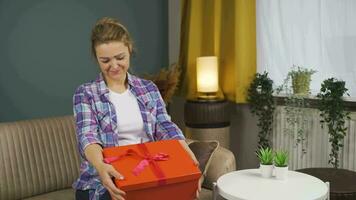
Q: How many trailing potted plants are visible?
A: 3